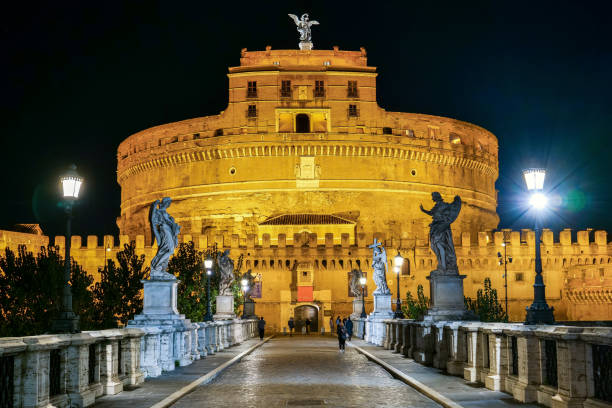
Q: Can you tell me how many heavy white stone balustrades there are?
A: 2